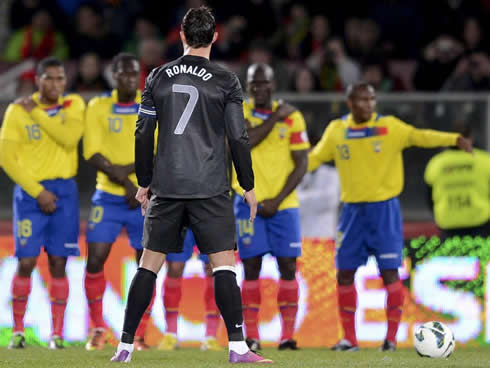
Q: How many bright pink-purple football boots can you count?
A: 2